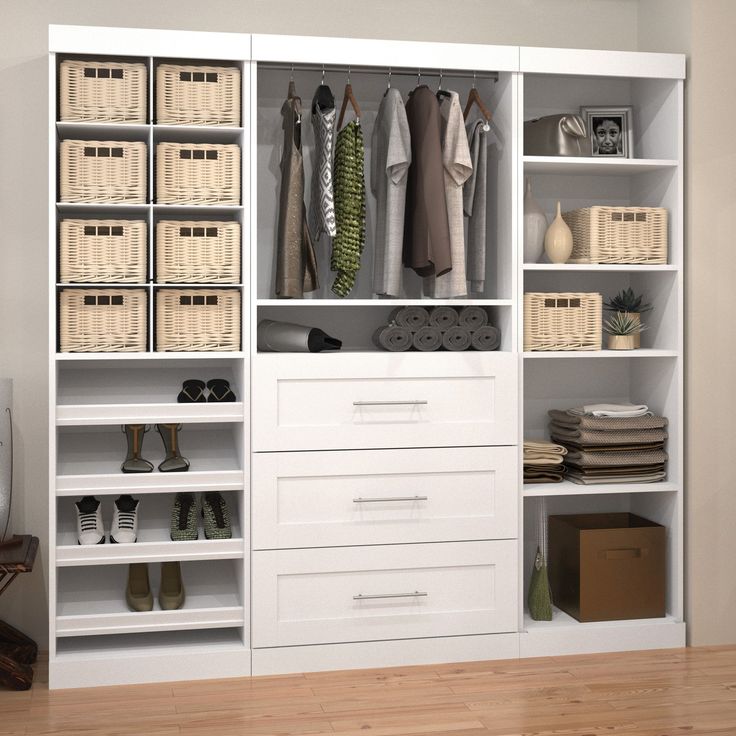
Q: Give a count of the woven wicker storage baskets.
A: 10